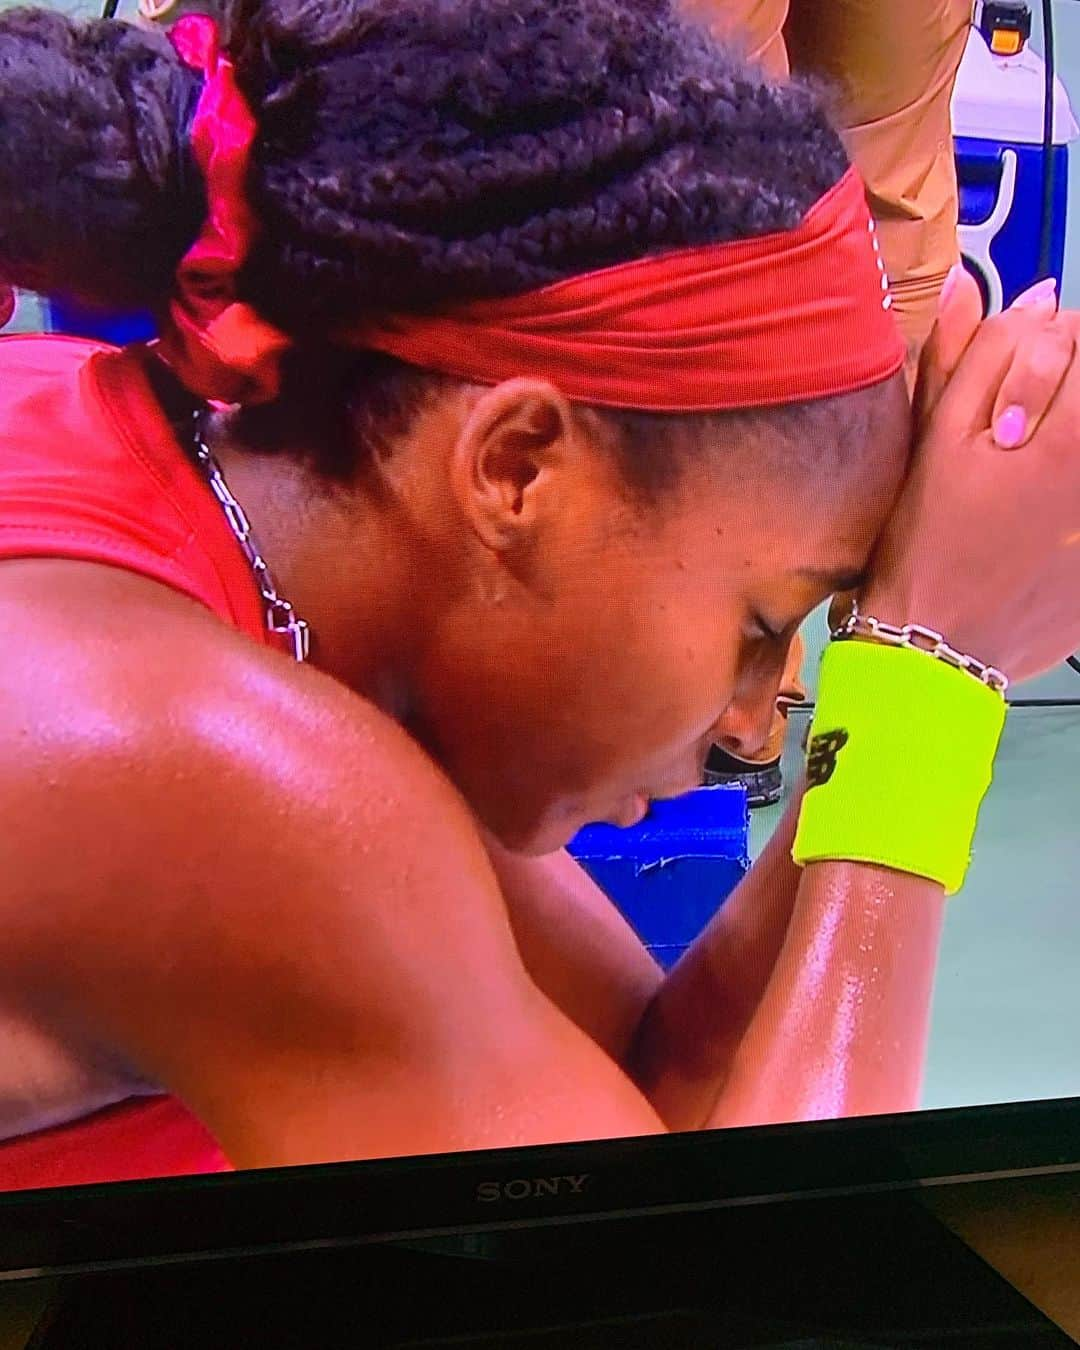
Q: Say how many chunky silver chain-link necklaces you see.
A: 1